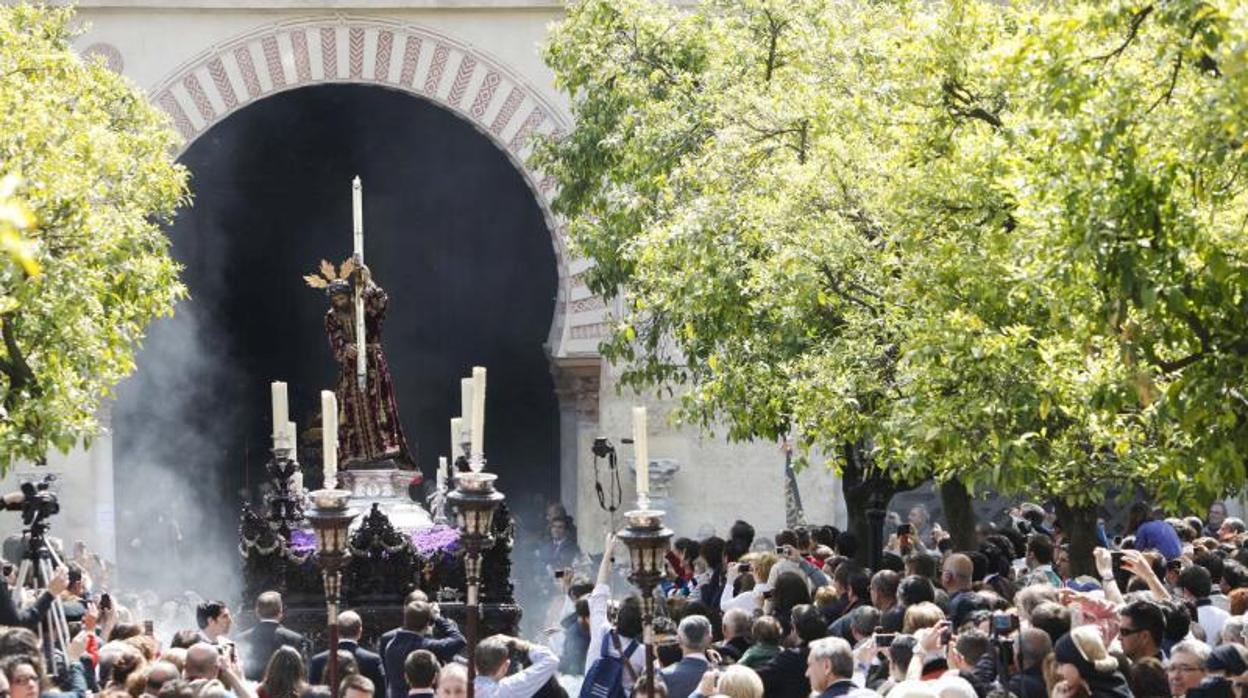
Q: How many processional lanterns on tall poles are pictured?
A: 3